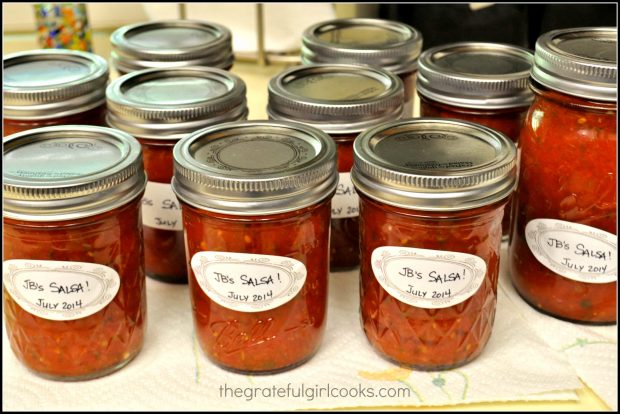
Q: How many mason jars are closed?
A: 10